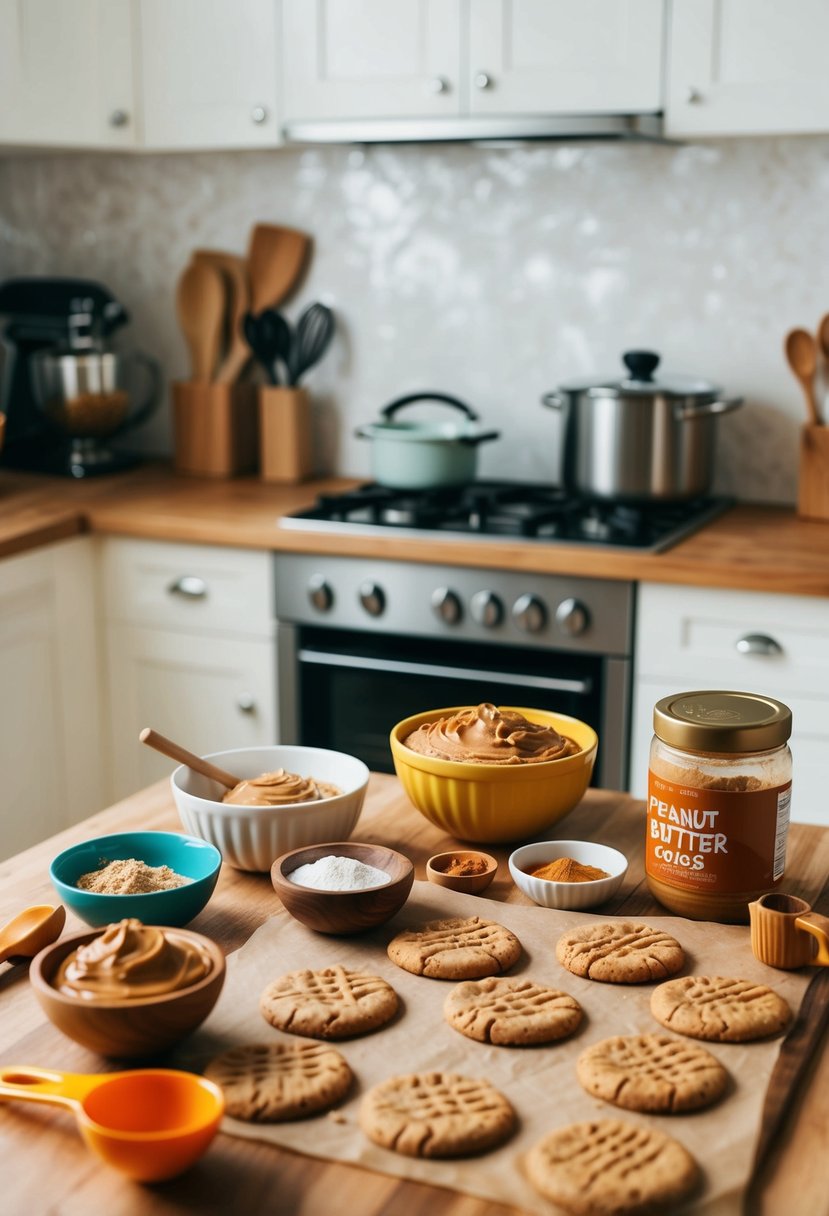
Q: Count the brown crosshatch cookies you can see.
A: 9